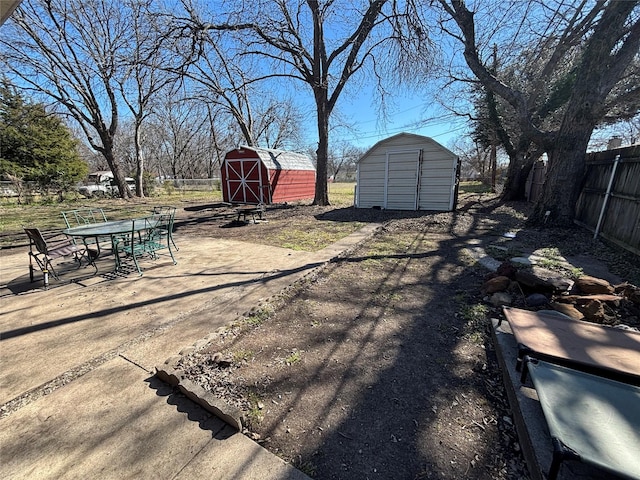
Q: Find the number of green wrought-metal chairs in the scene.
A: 3